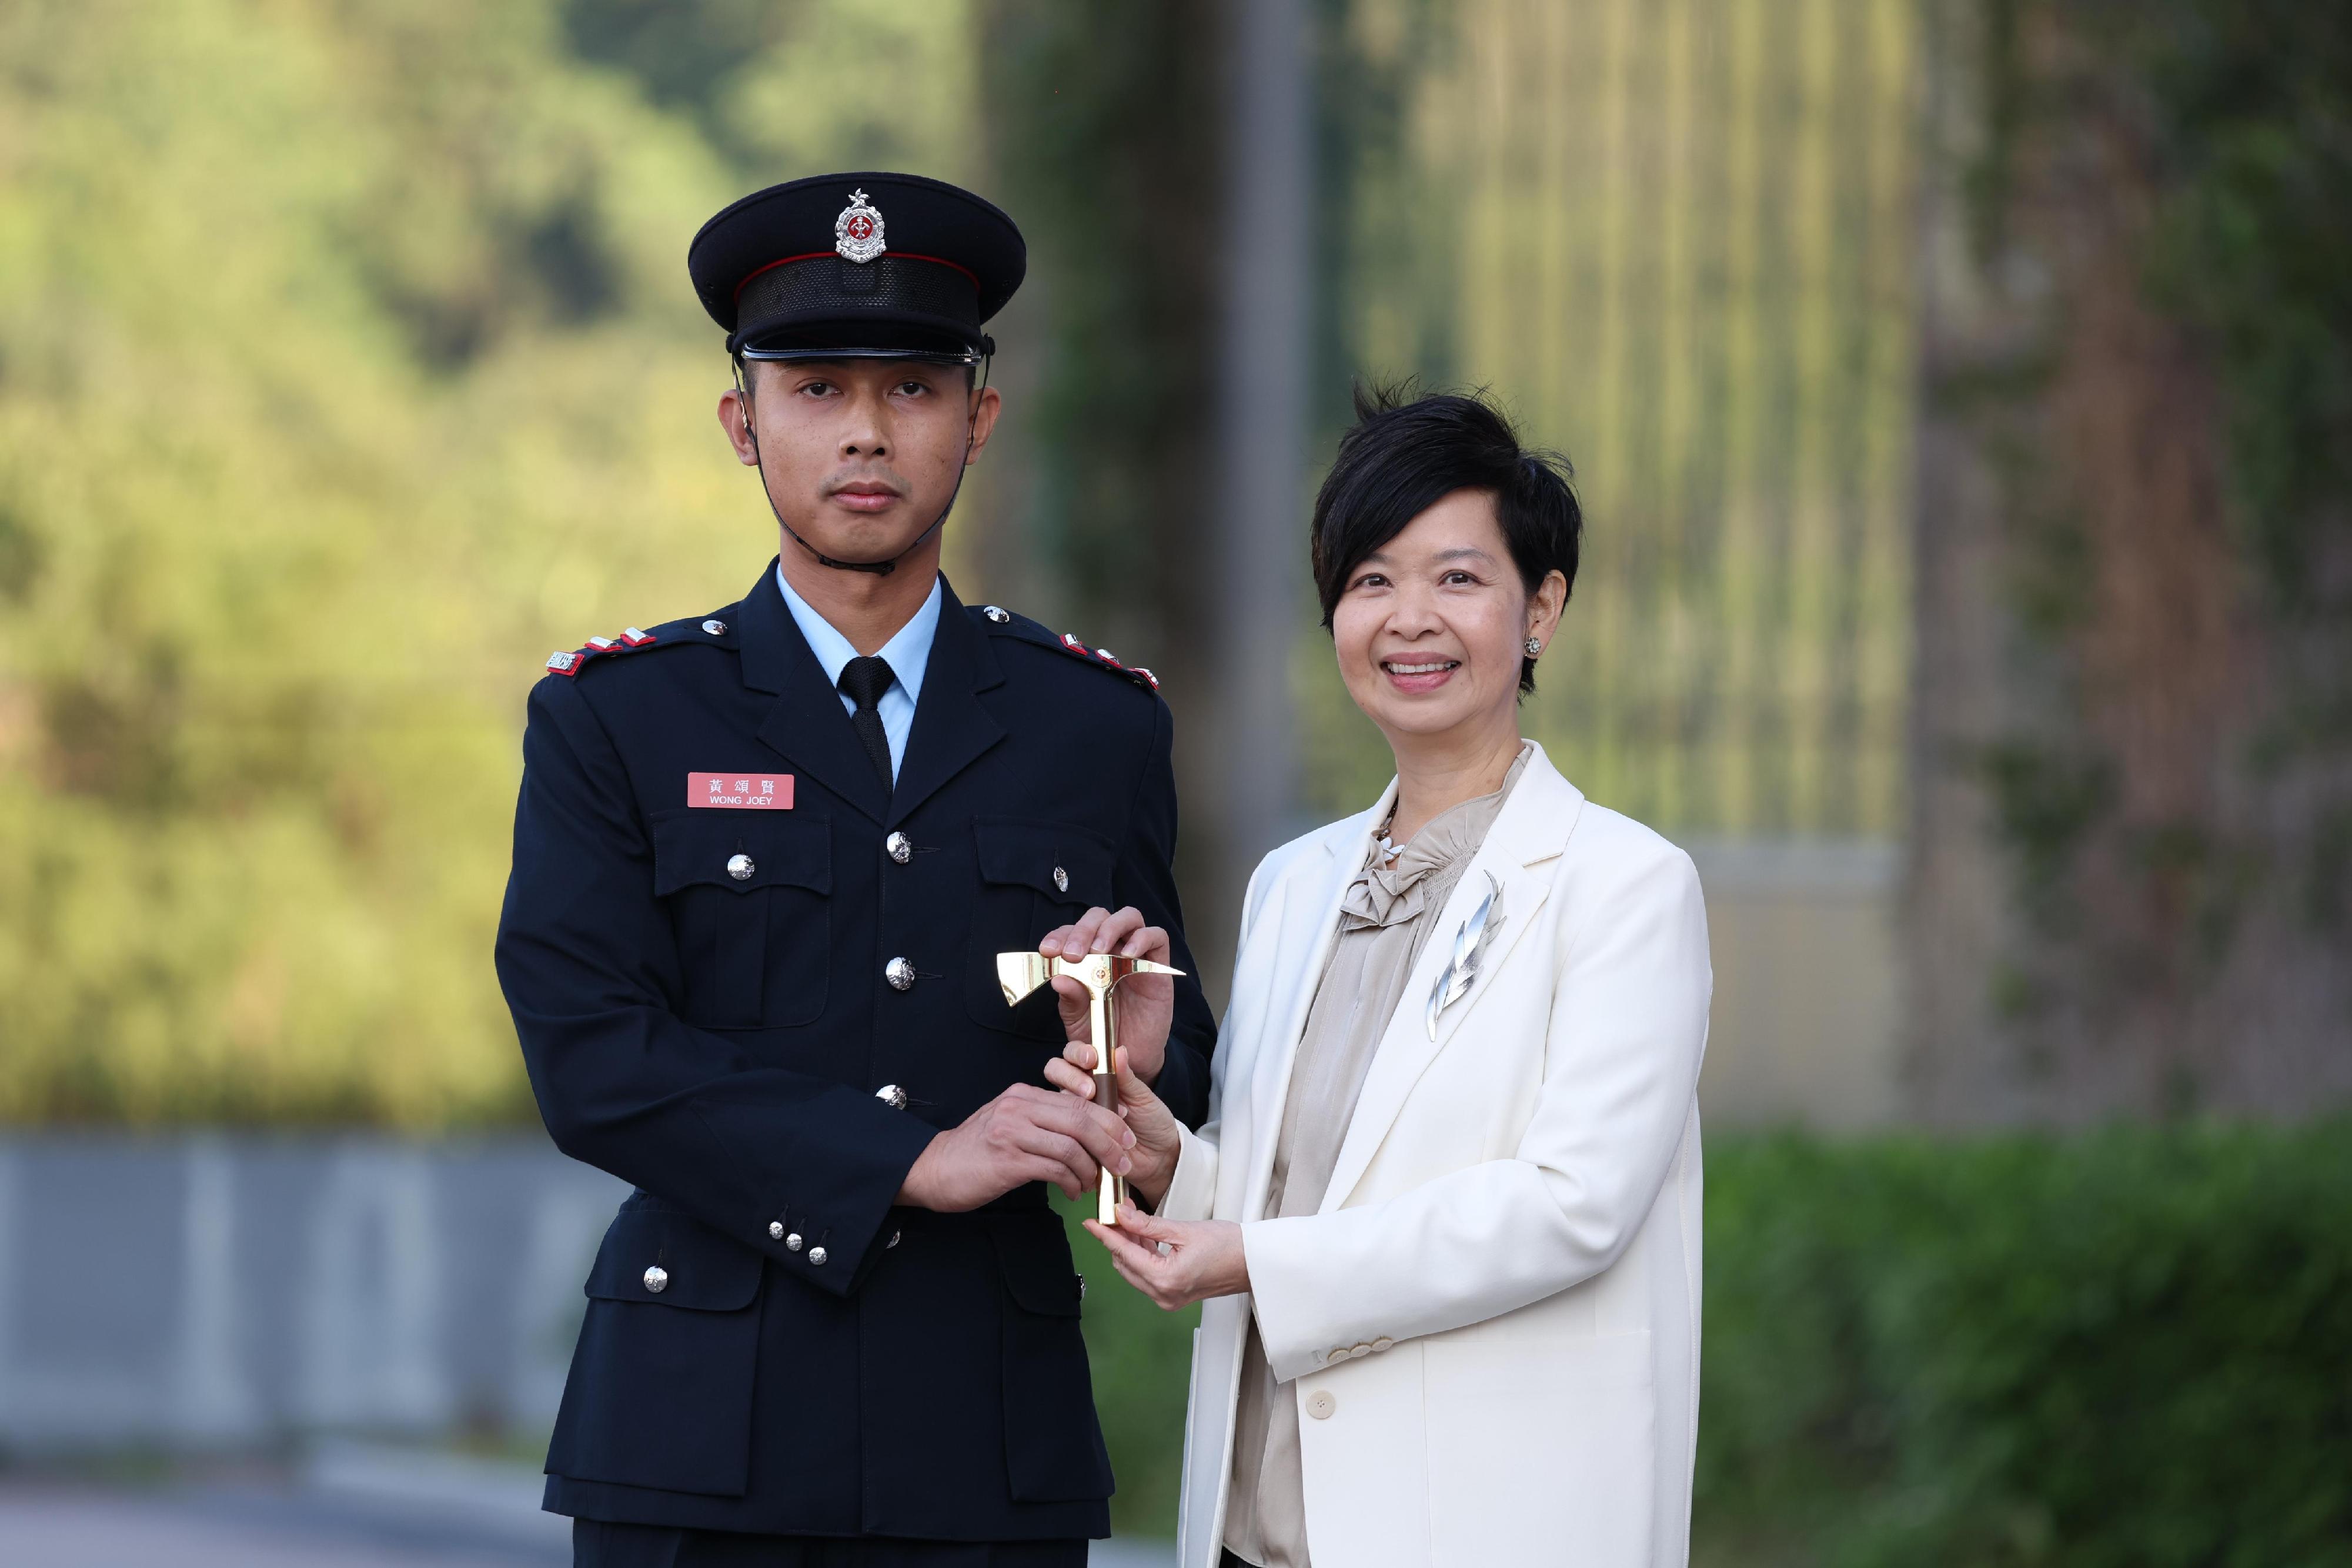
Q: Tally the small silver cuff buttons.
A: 3